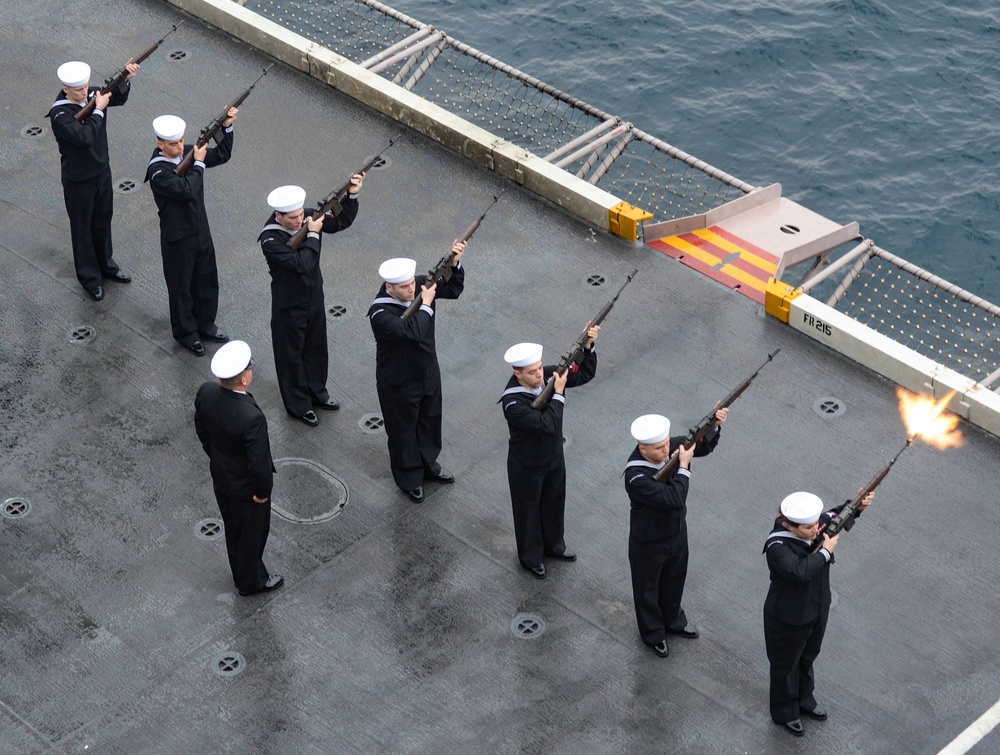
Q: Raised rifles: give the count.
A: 7